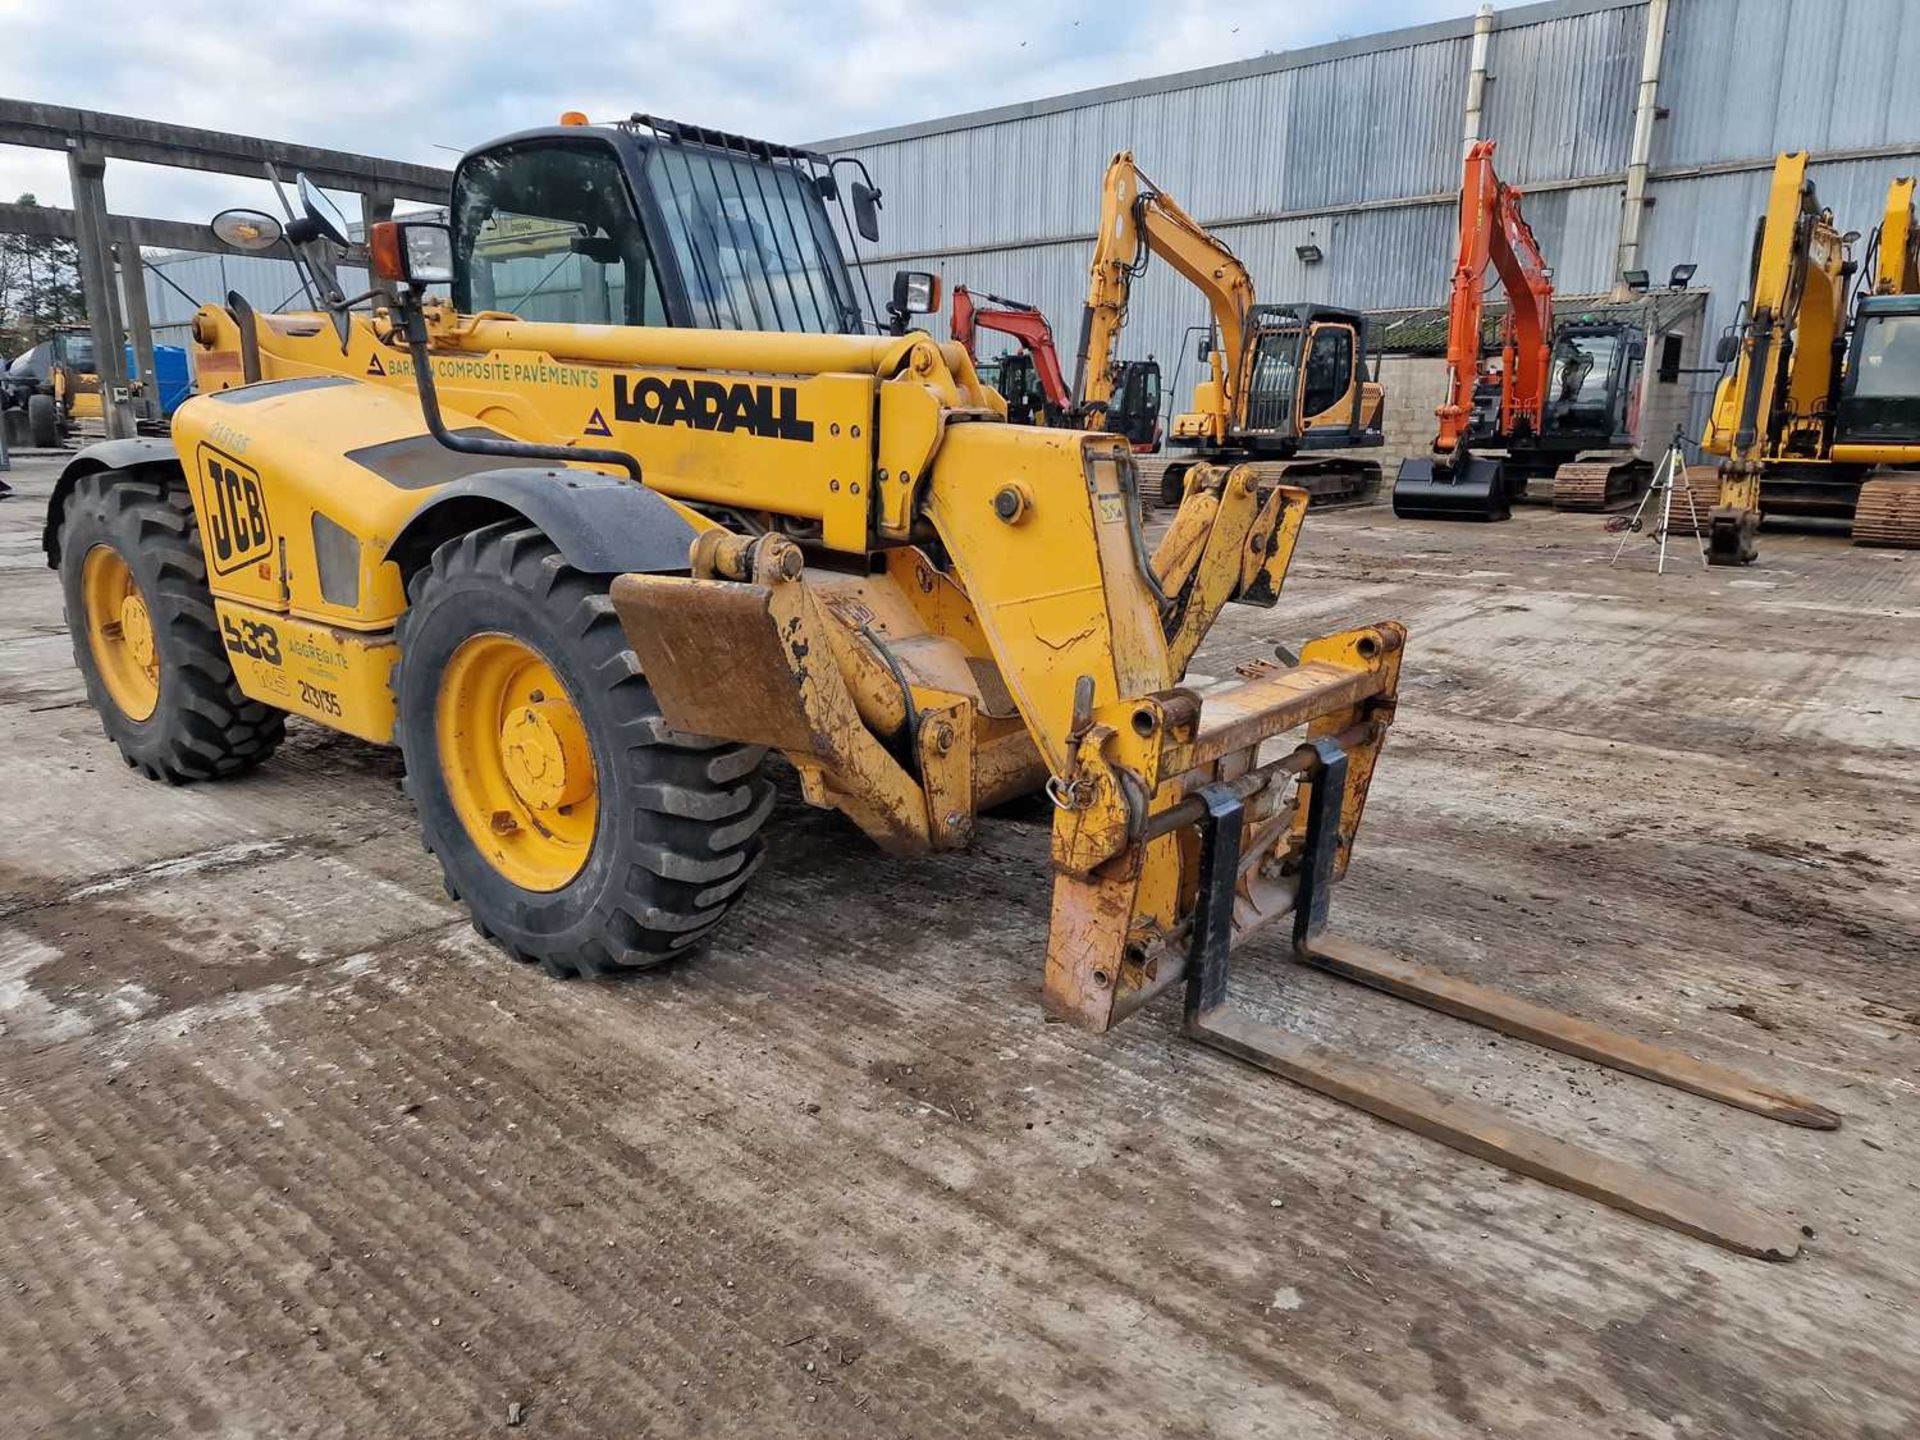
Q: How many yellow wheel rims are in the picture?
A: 2